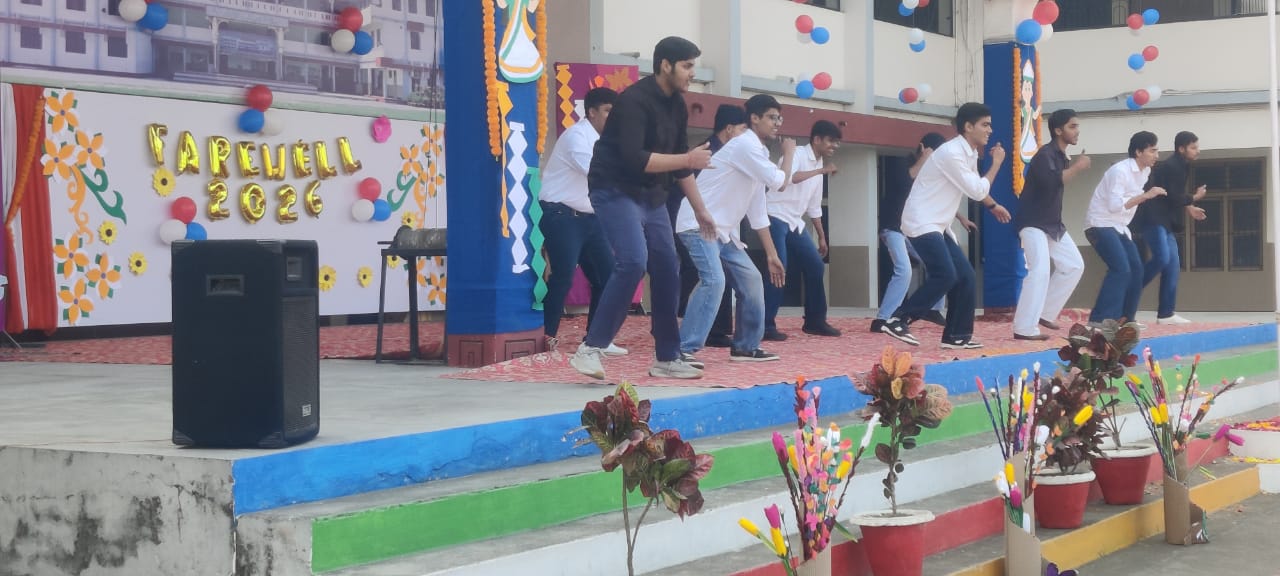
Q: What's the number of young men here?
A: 10